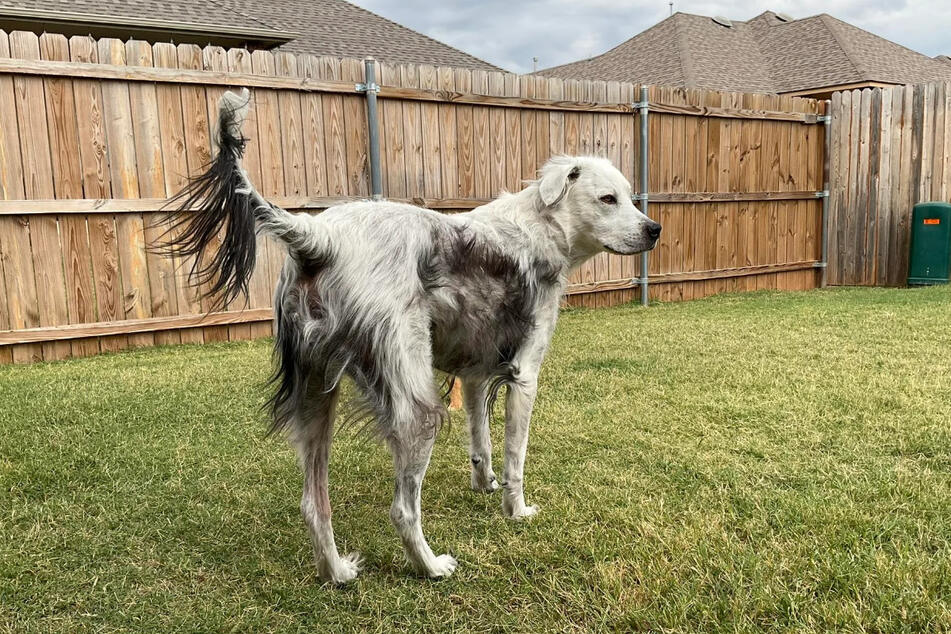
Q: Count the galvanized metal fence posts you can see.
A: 3